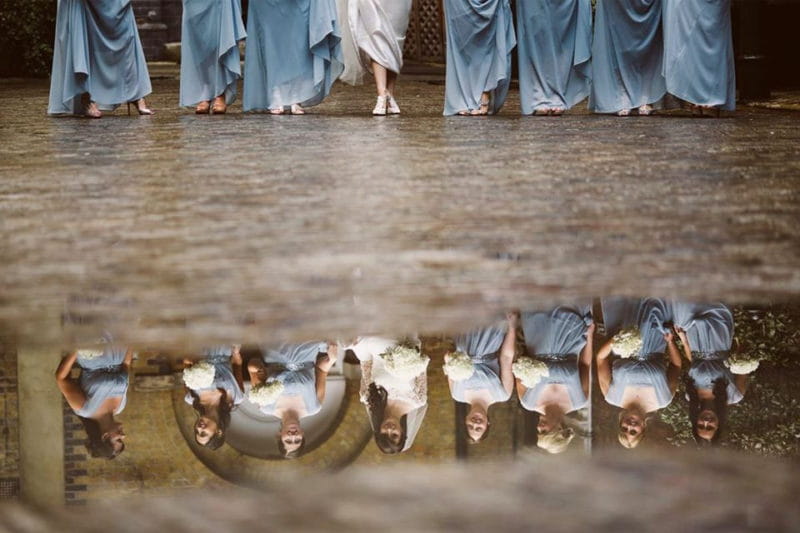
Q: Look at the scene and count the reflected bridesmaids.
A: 7